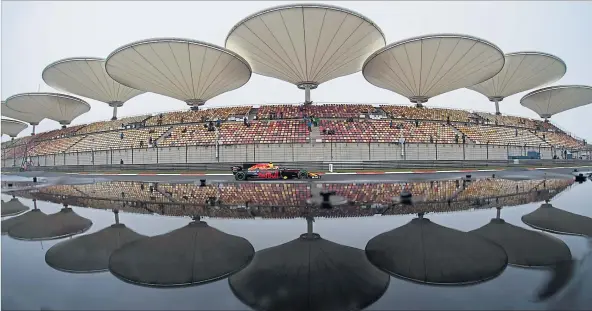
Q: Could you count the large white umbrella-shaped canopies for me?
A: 9